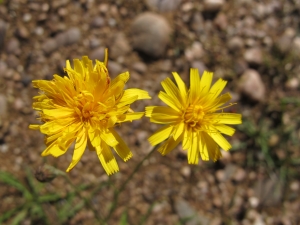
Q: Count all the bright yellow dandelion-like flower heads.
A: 2